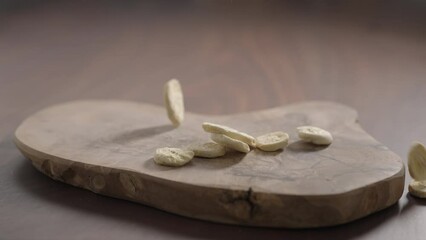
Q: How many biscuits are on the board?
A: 7